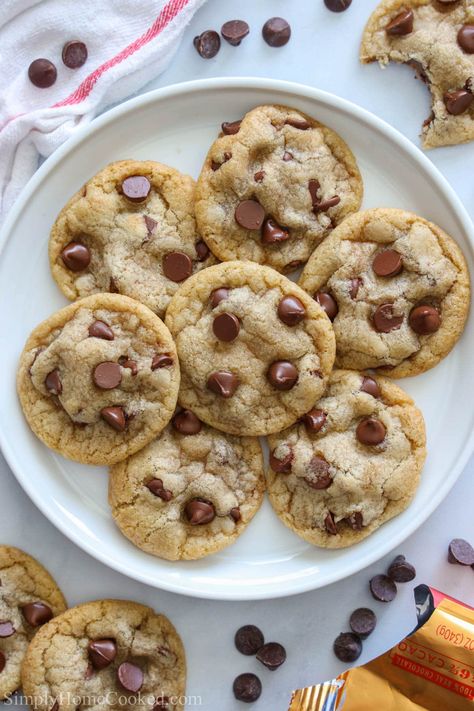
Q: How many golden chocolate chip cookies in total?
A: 10